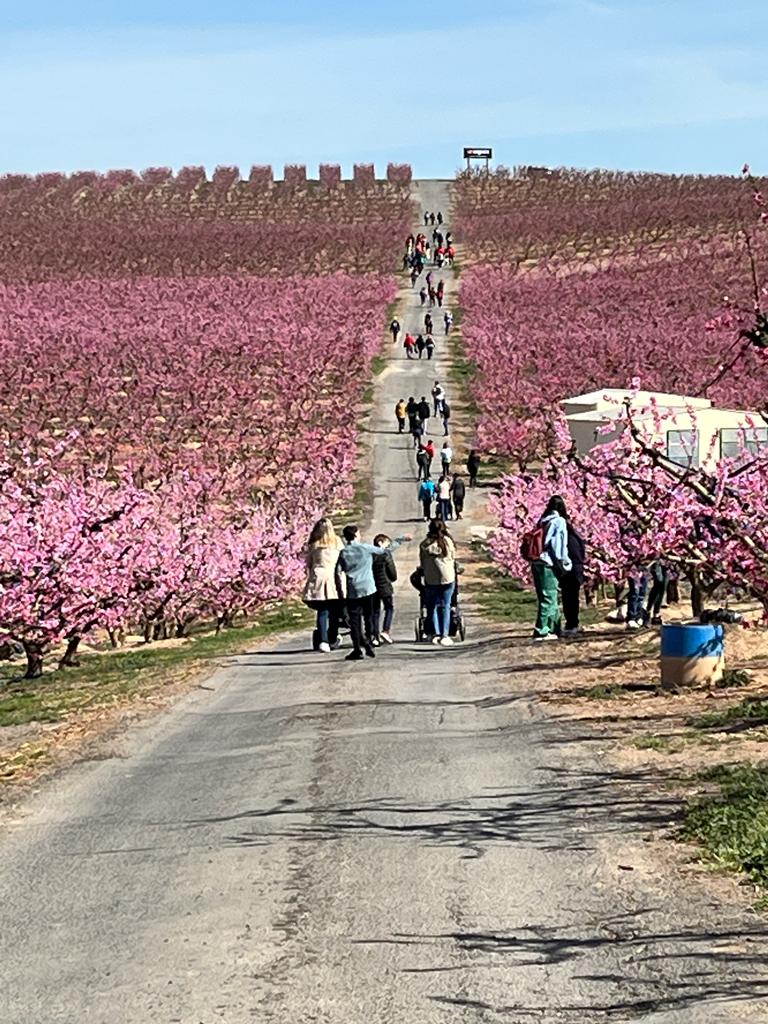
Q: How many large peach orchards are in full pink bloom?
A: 2